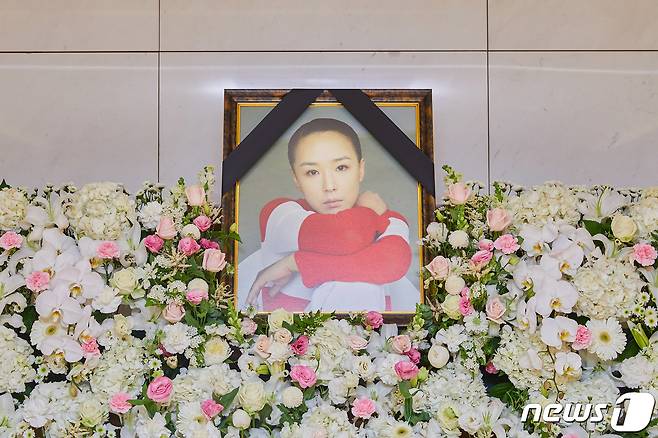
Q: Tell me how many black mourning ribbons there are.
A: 2